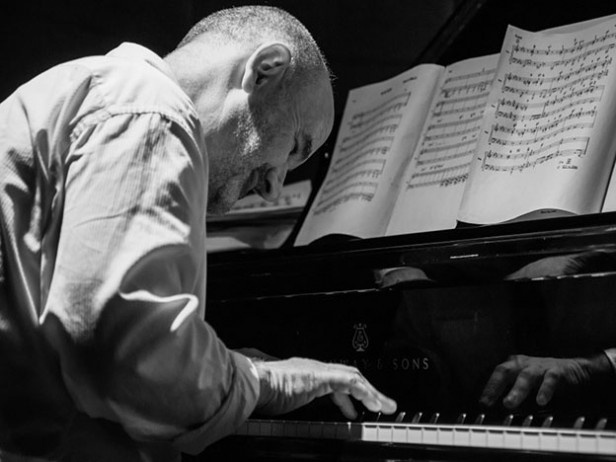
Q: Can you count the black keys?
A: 12